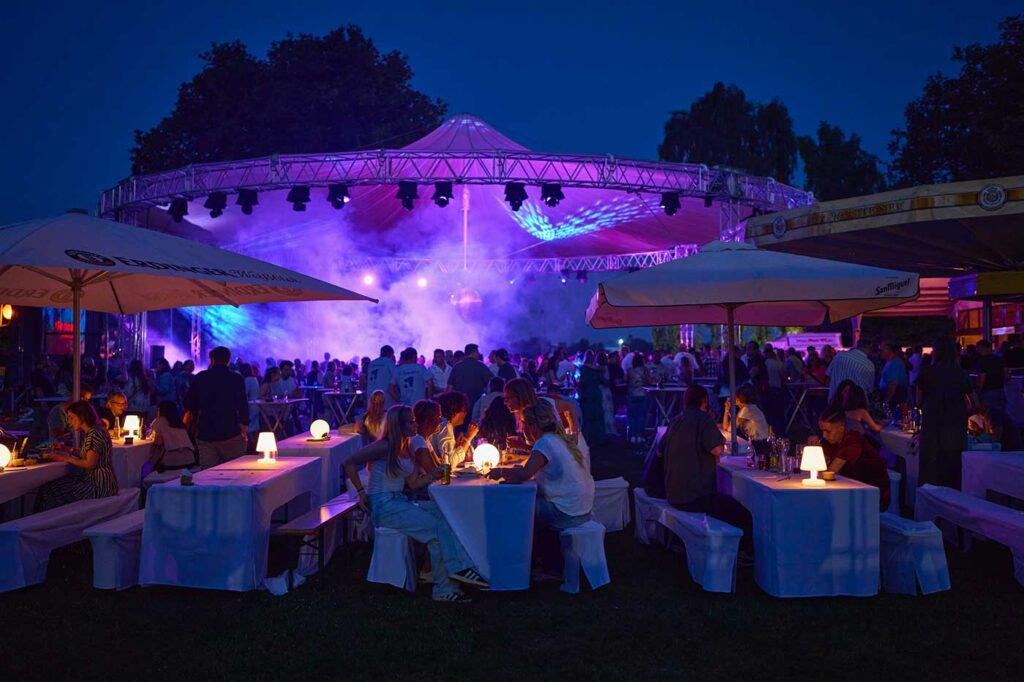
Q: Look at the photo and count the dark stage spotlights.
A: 10